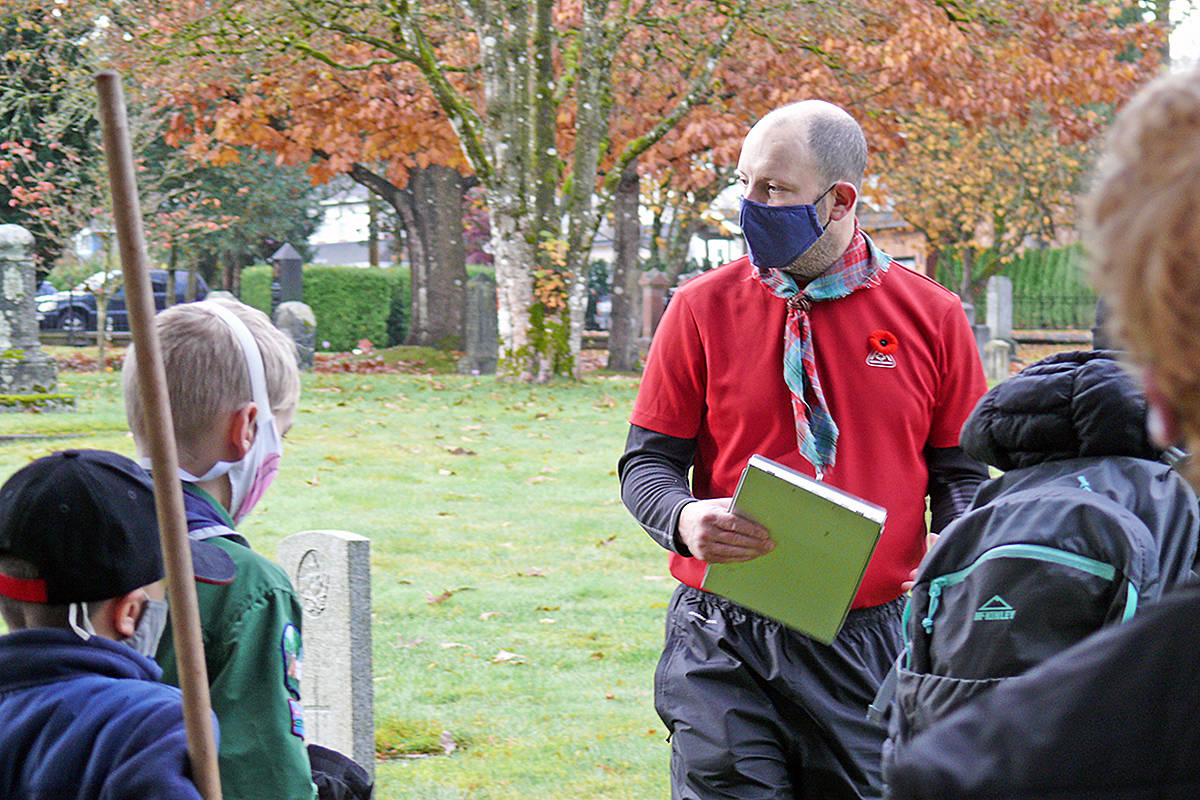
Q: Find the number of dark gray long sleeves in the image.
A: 2